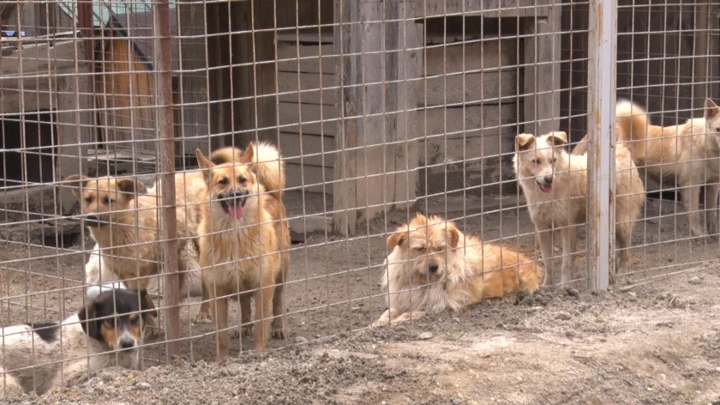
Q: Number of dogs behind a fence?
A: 6